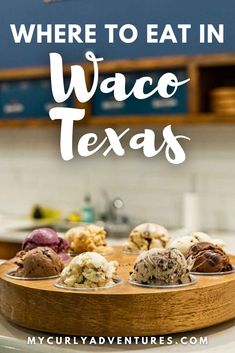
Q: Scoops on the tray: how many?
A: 8